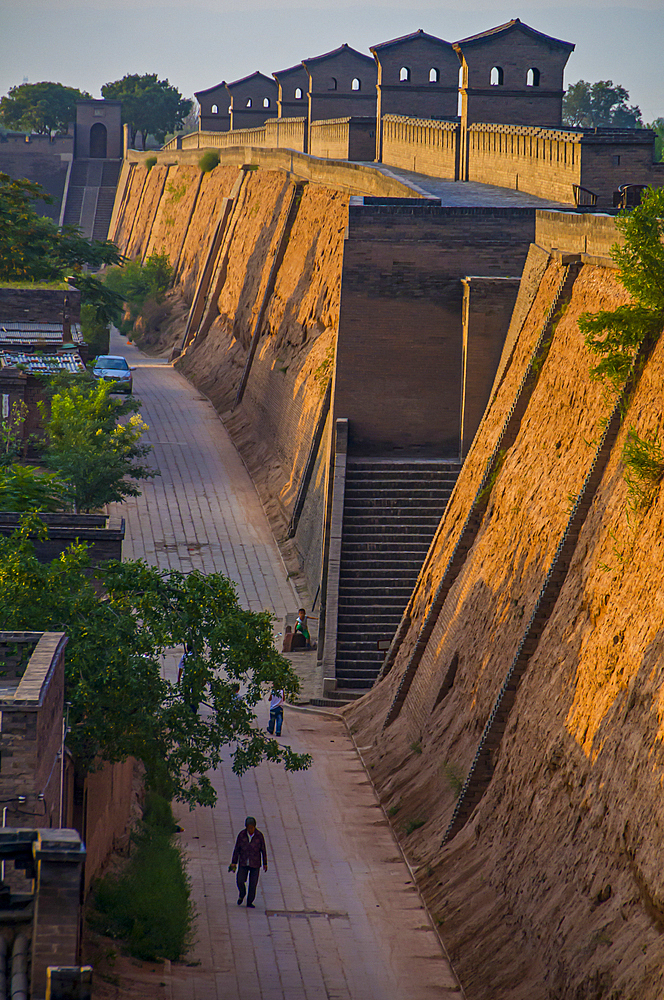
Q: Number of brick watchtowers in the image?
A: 6